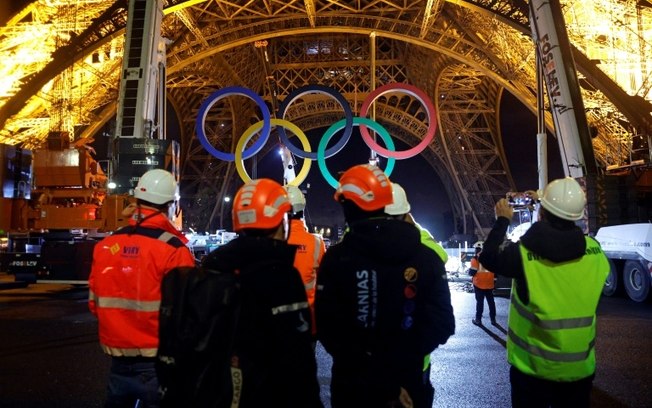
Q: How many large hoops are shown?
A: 5